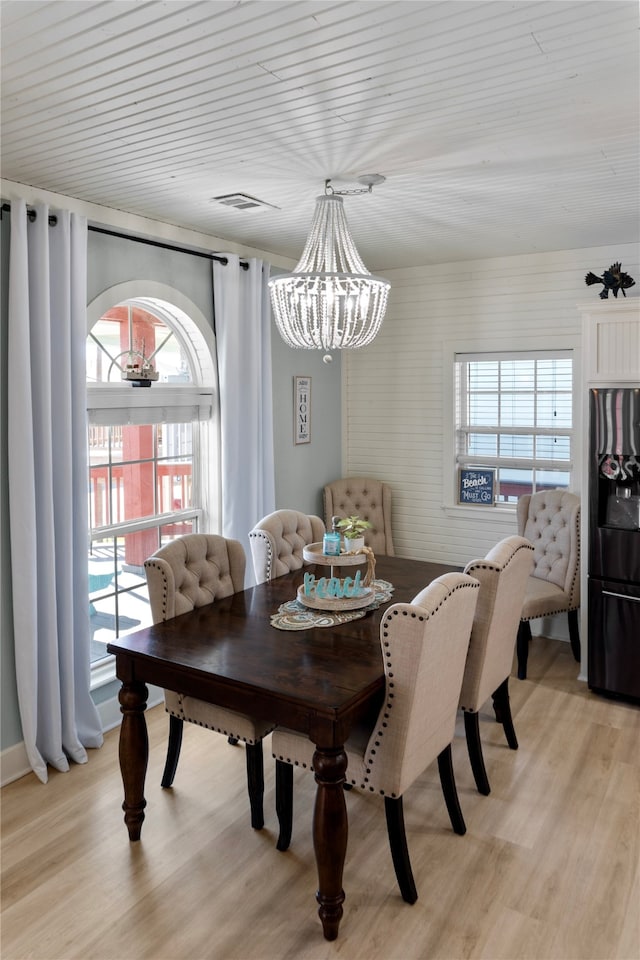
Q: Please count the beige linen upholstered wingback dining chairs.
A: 6